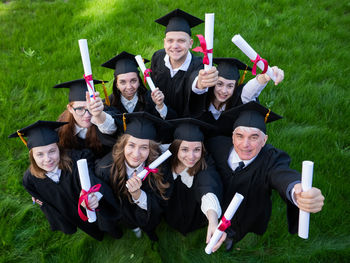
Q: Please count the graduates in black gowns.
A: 8